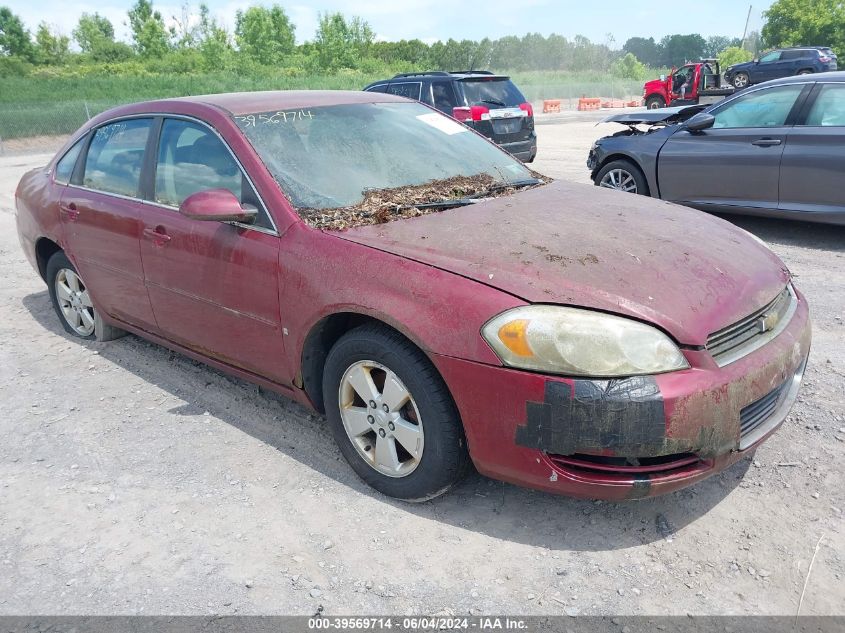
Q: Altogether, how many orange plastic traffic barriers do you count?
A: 4